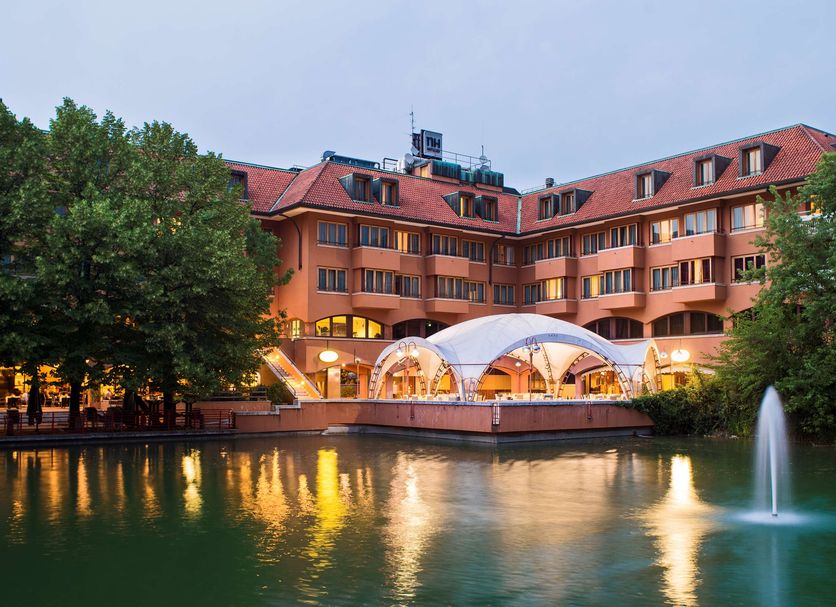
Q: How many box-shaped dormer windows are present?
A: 10